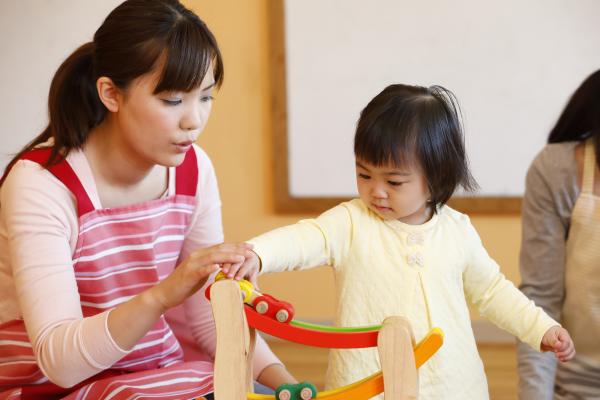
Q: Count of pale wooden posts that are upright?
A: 2